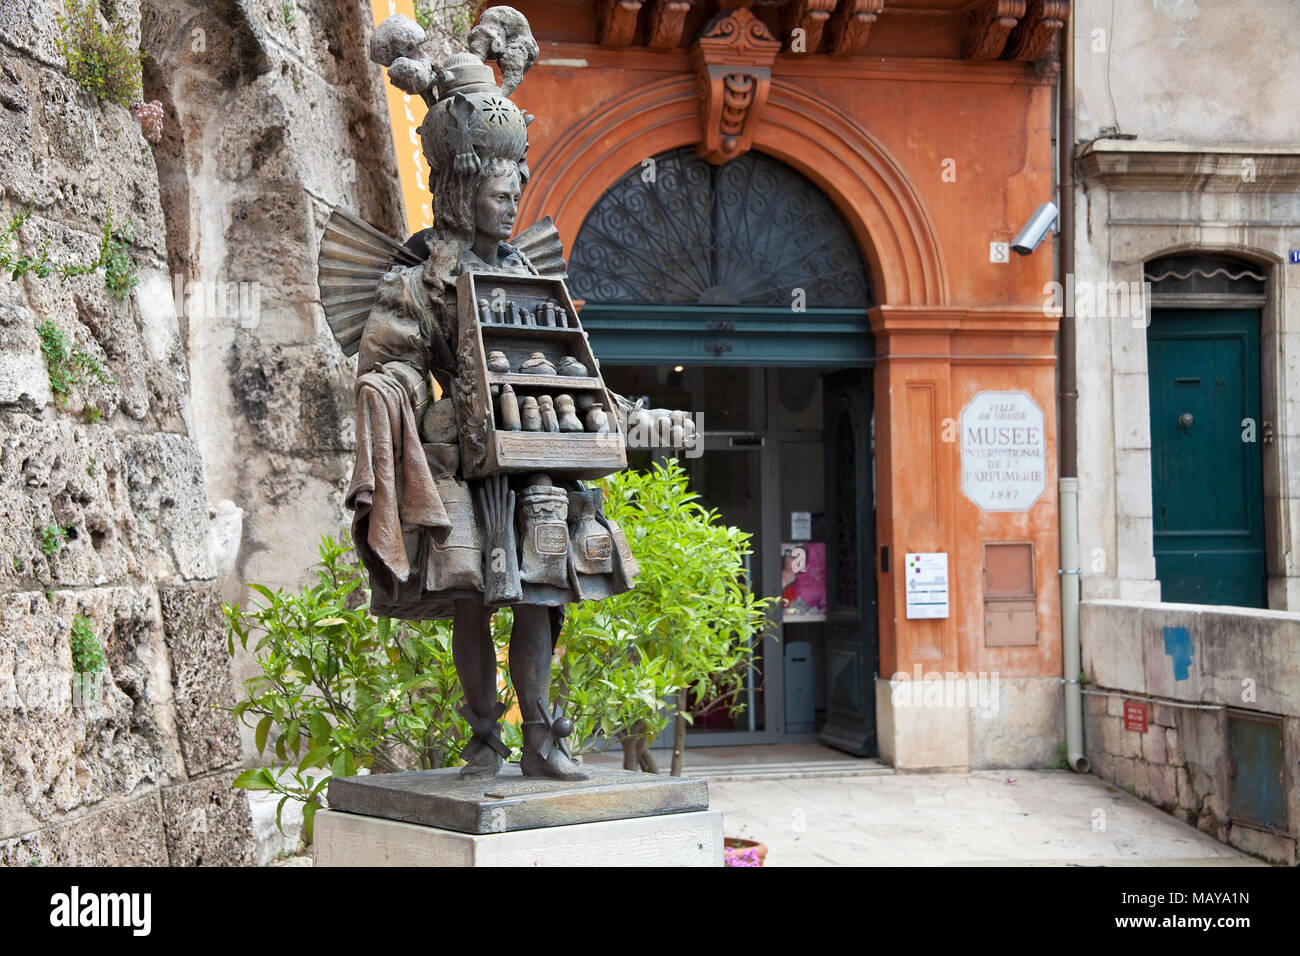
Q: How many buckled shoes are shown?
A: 2